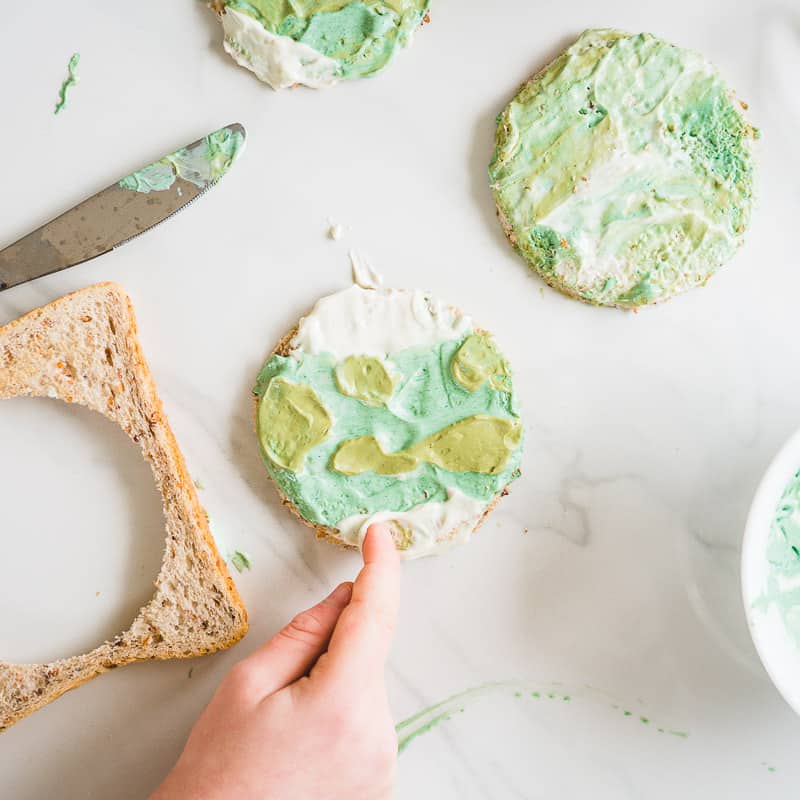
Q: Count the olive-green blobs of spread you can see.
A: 4